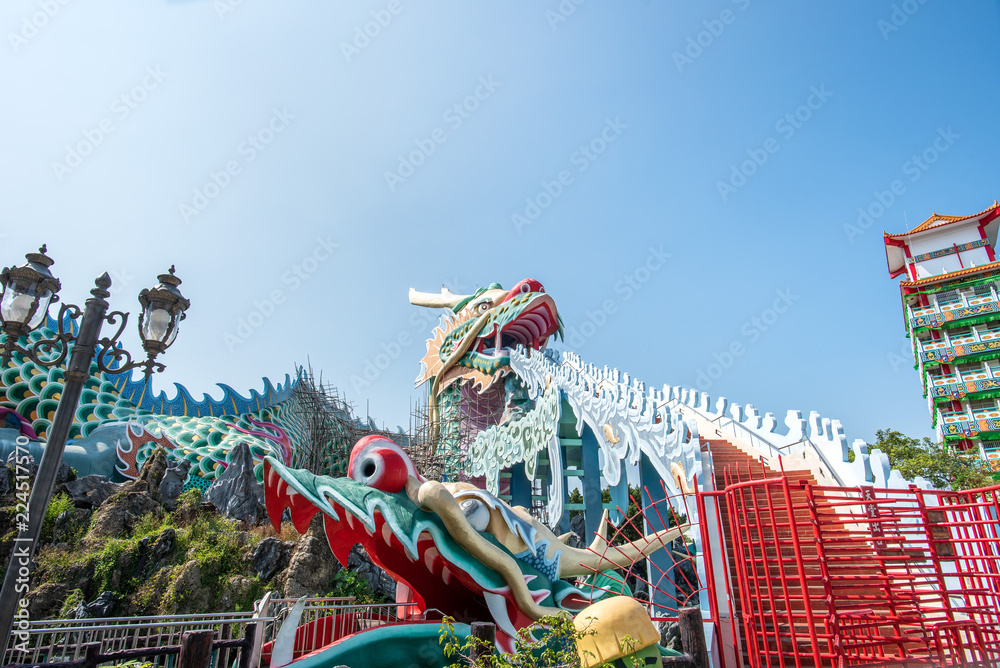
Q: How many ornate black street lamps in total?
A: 2